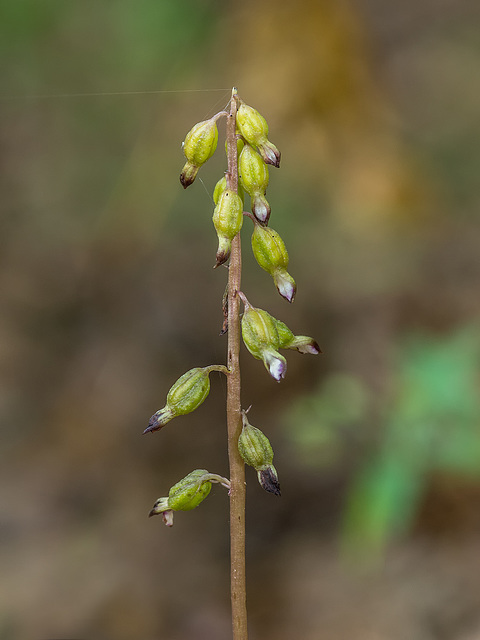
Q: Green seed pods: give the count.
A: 12